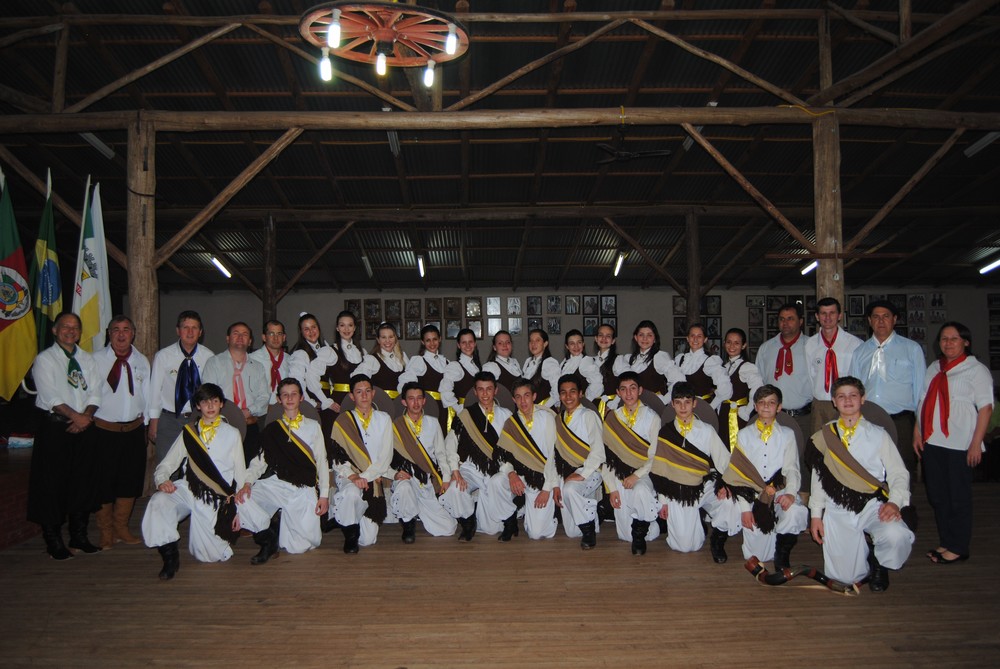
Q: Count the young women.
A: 12